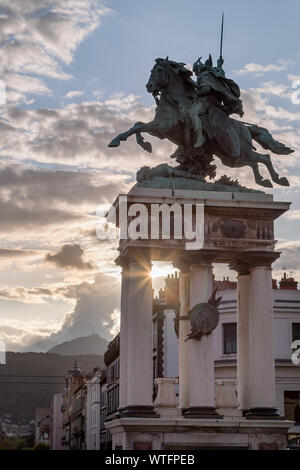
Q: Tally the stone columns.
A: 6